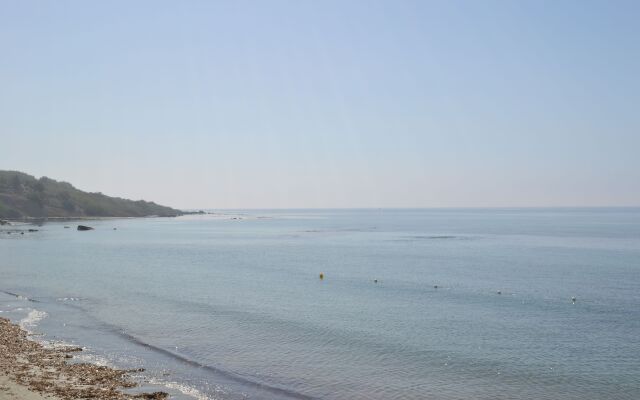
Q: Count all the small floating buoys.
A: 5